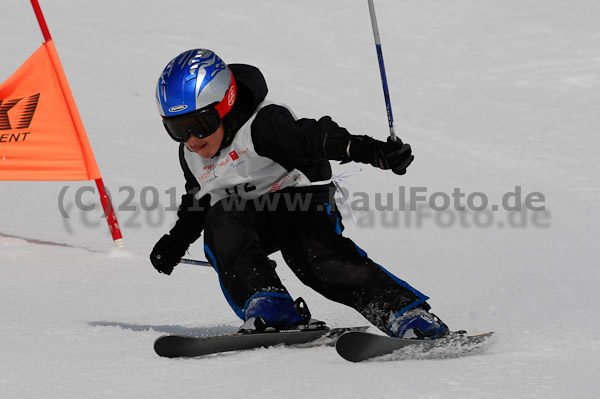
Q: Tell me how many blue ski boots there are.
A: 2